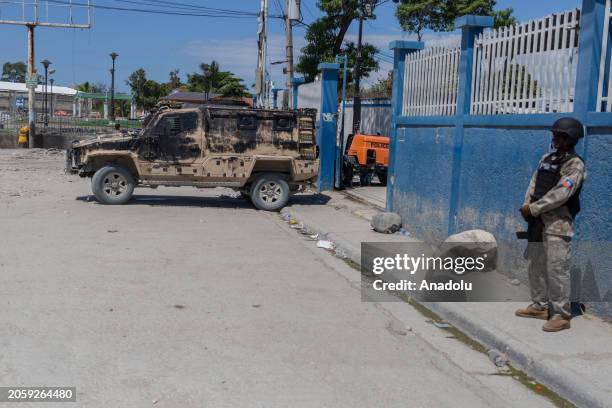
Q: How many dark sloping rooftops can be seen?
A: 1